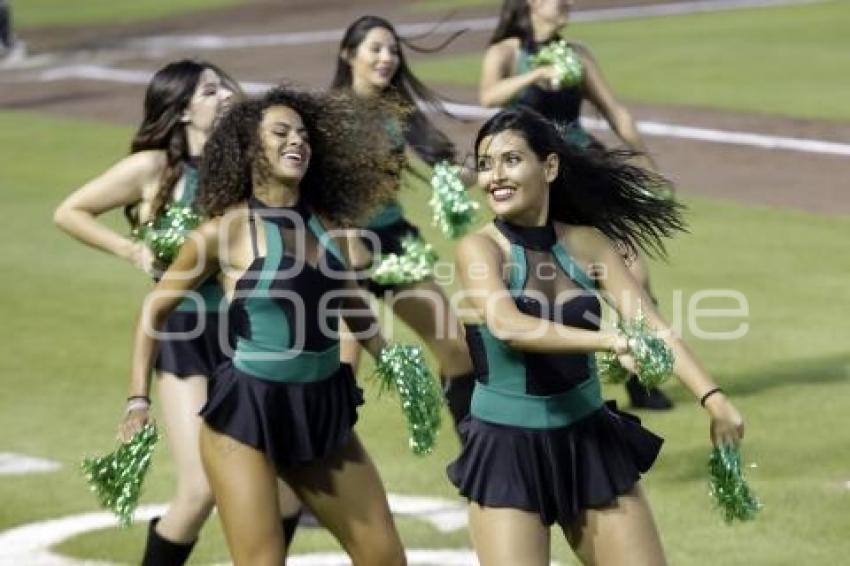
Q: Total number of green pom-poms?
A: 8